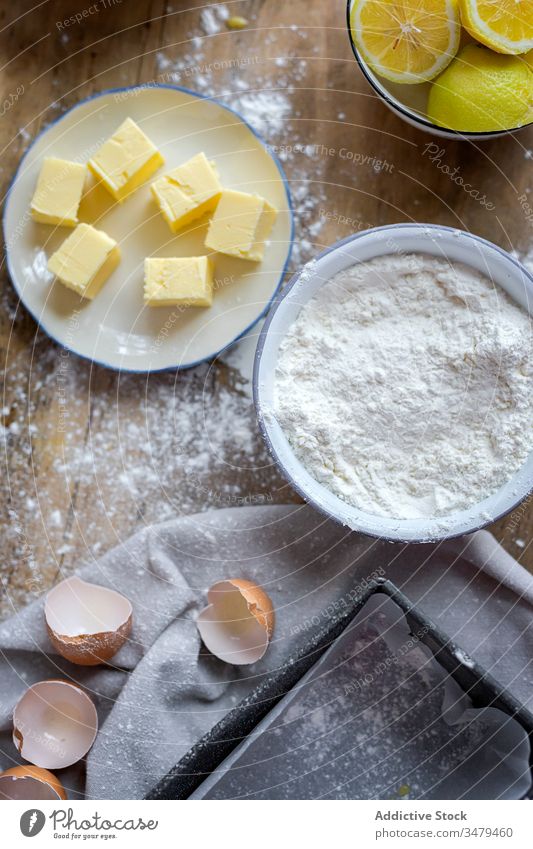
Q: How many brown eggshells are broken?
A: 4